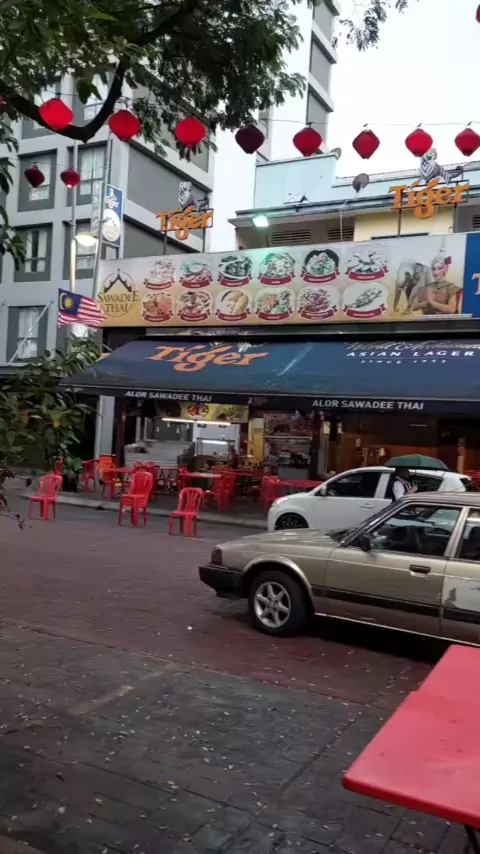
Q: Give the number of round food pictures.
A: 12